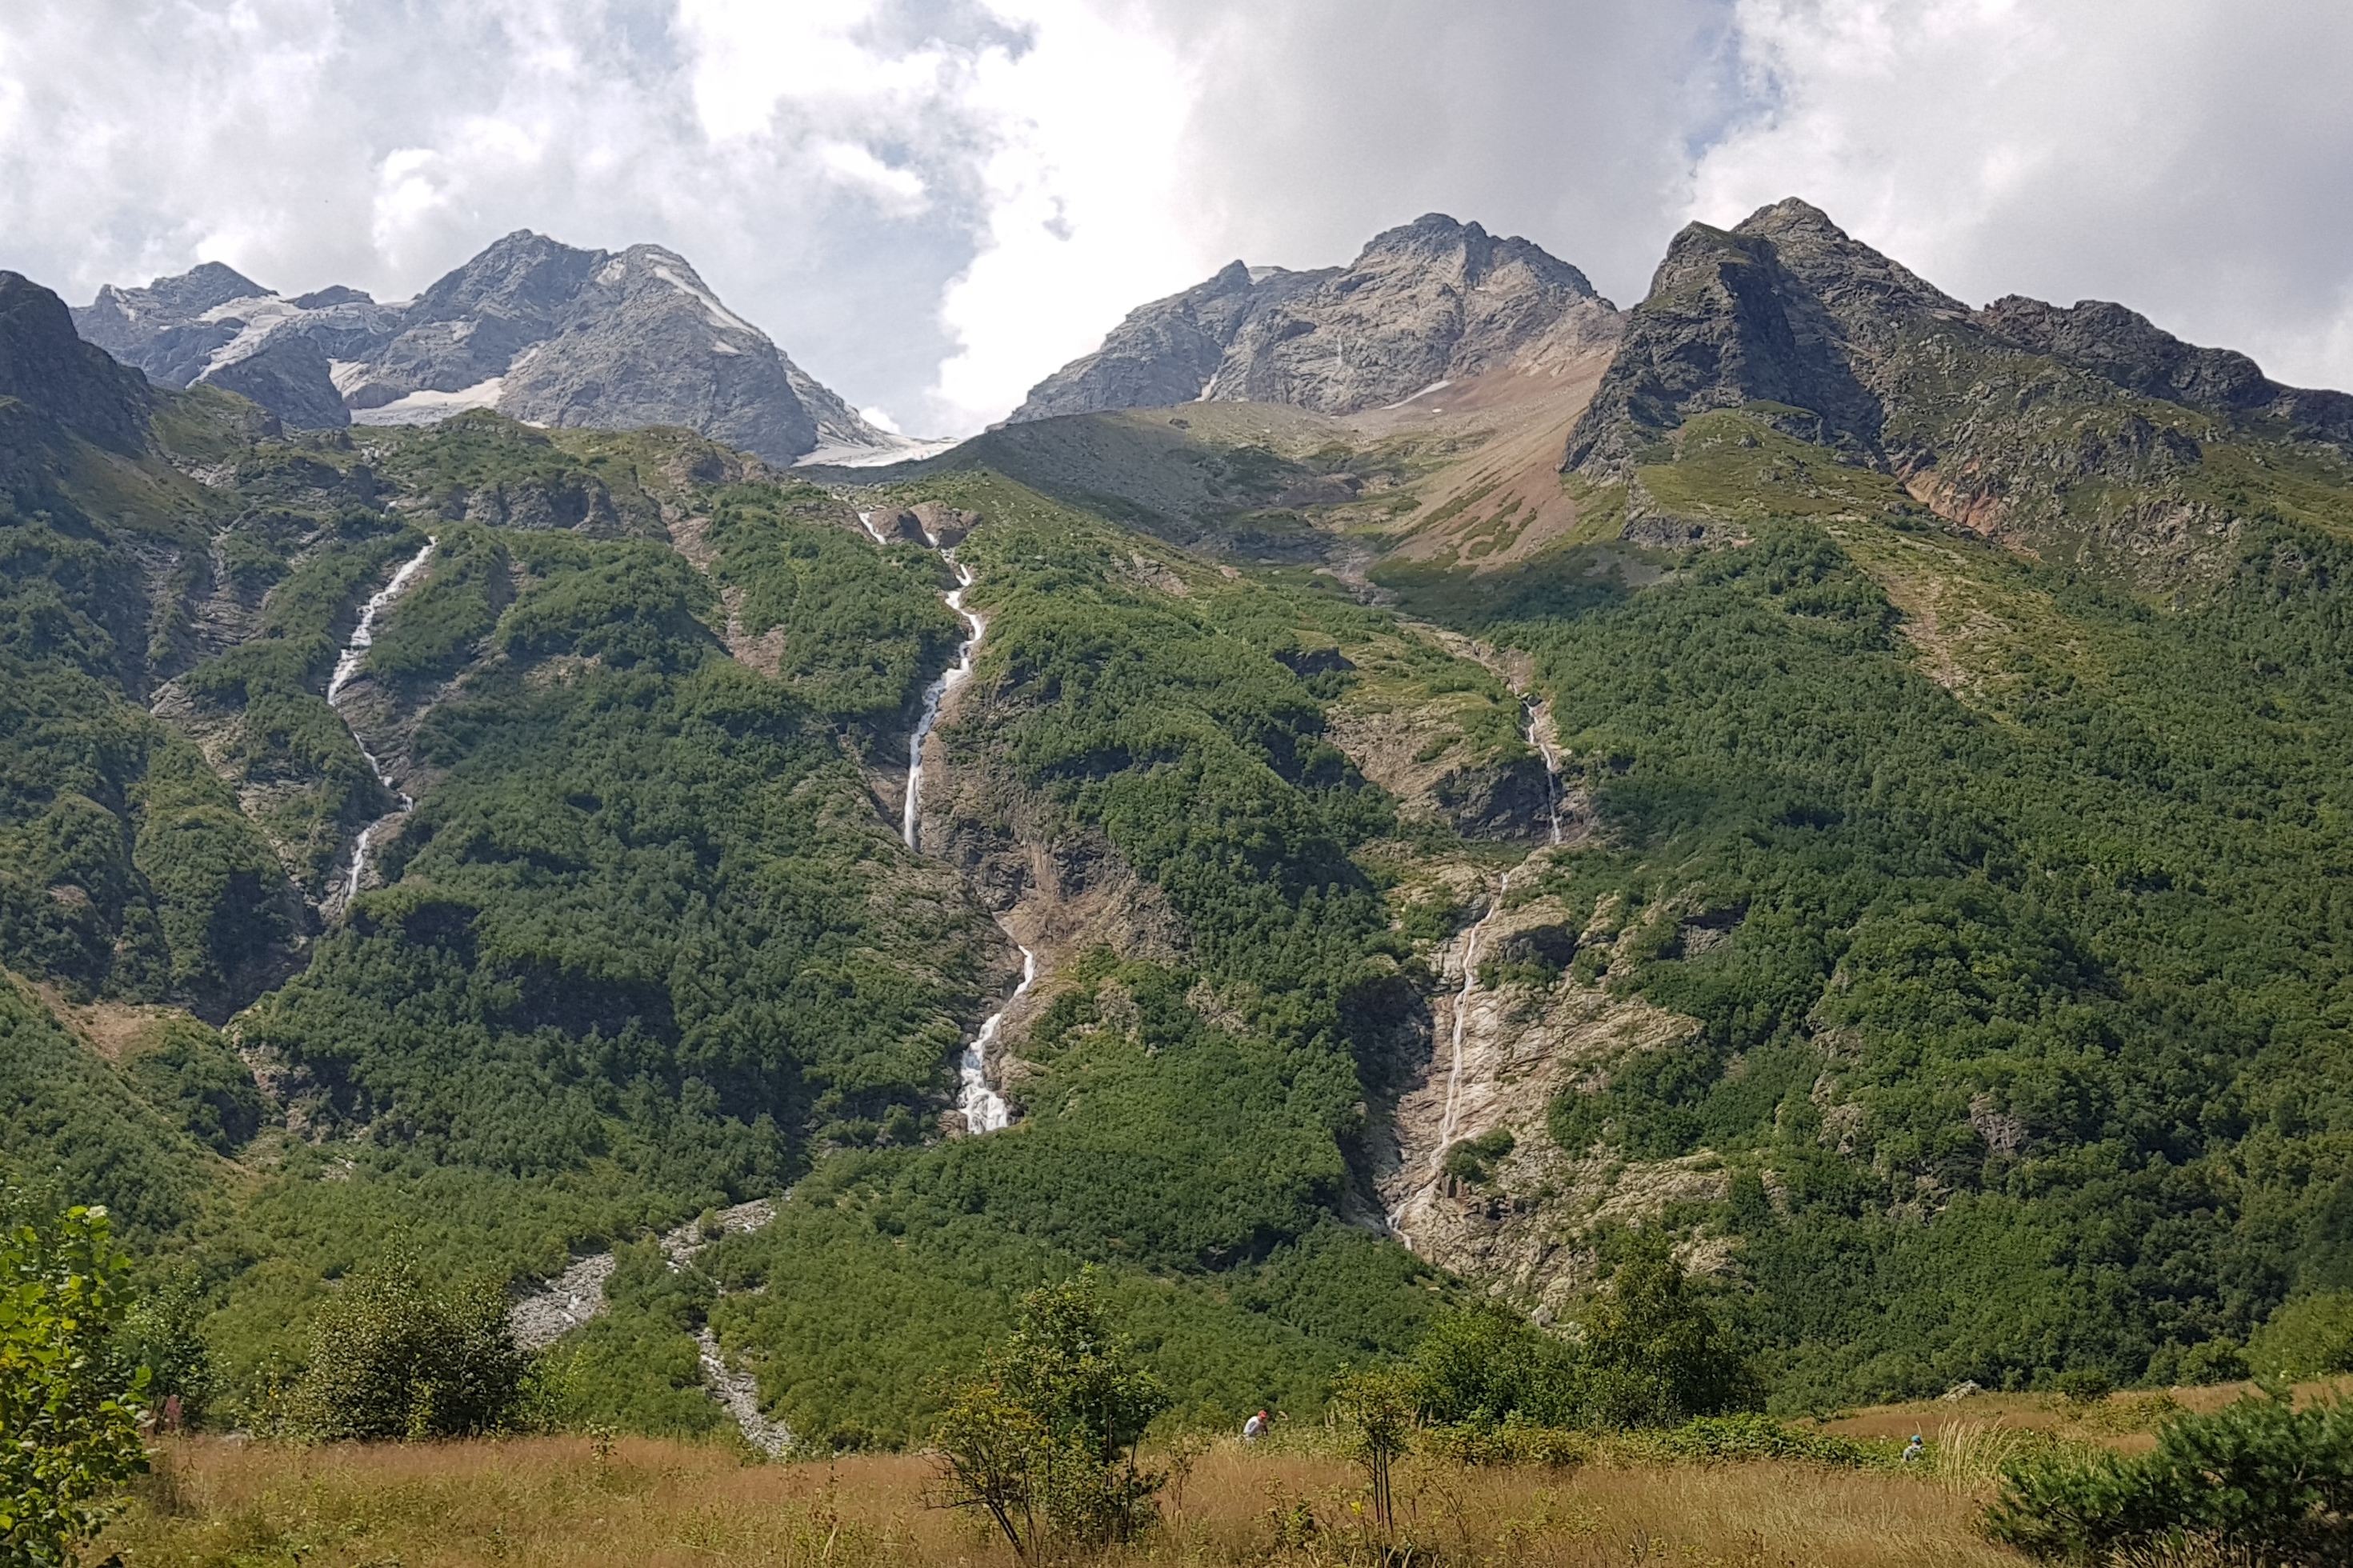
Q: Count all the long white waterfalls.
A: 3